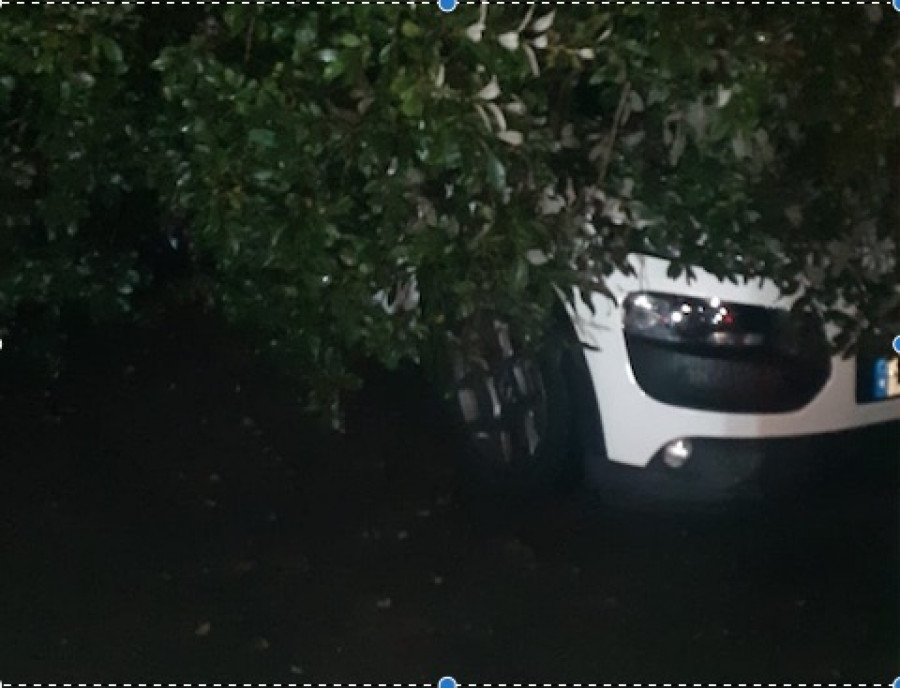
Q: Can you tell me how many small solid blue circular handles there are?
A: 5